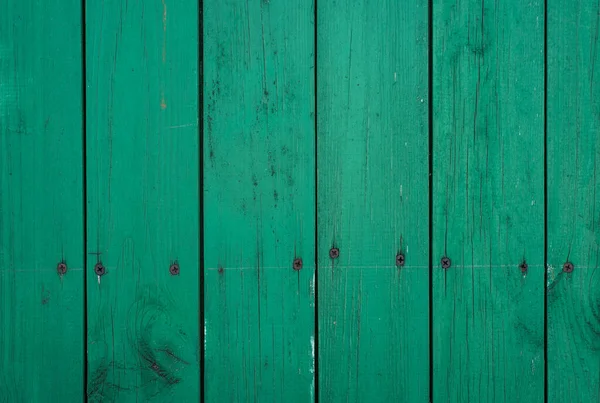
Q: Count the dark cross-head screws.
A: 9